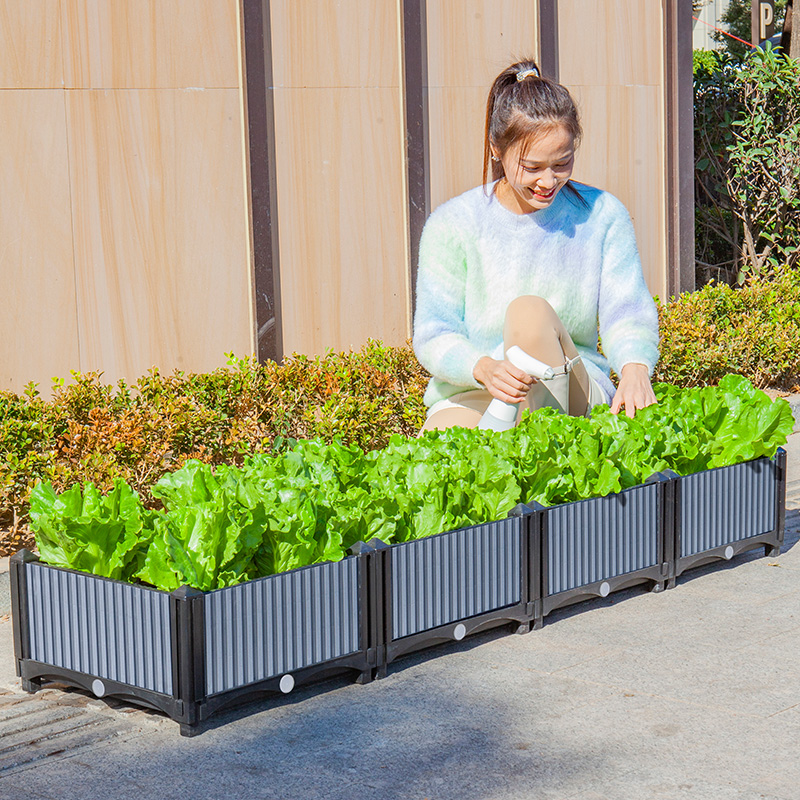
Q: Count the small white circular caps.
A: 5